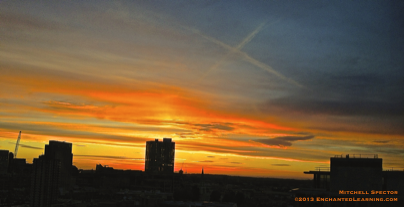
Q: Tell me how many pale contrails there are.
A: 2